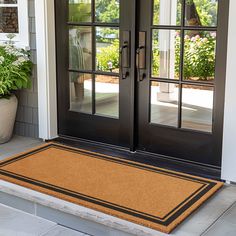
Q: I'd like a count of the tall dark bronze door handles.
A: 2